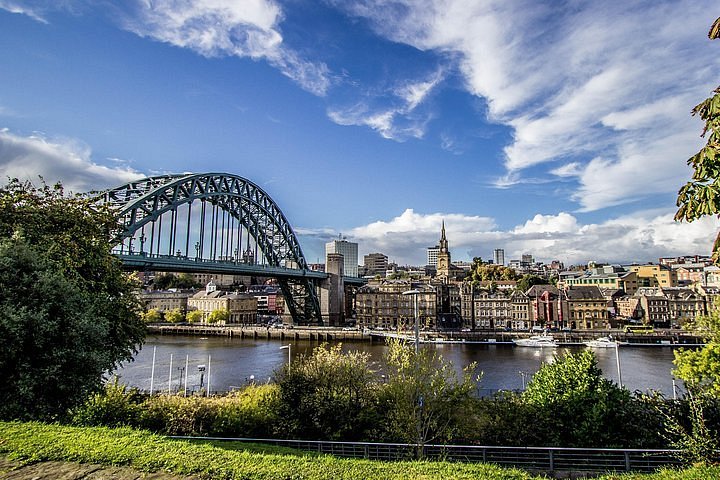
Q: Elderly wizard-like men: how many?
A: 0